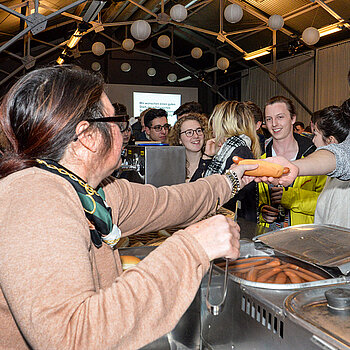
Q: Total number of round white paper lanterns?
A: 14